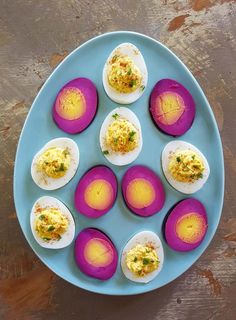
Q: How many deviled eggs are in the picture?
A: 6